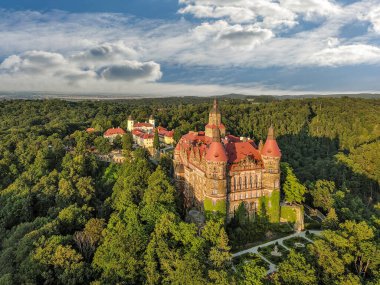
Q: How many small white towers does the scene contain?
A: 2